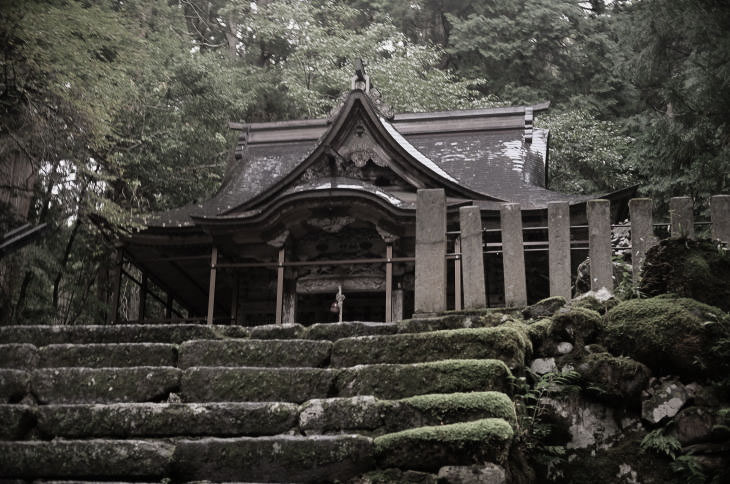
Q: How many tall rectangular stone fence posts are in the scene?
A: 8